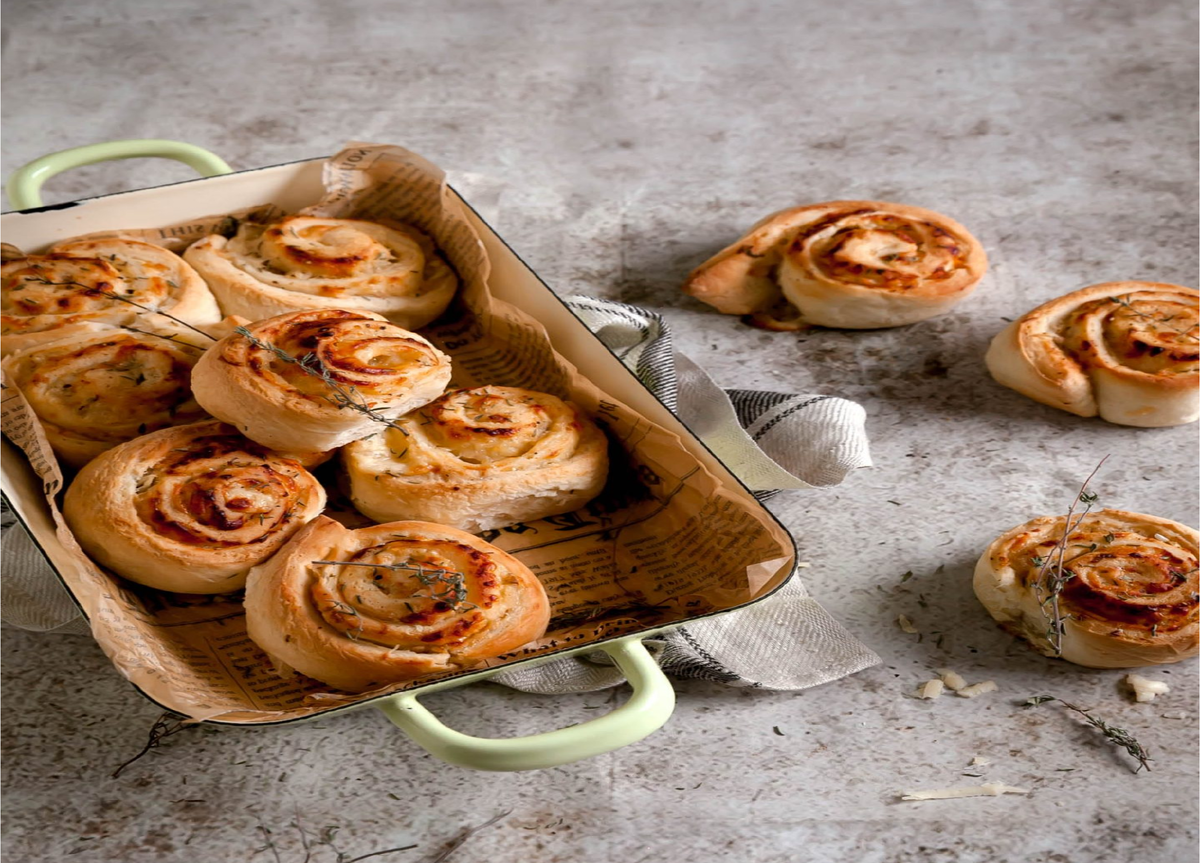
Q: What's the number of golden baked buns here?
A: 10